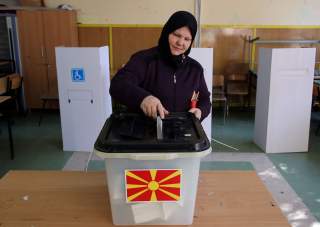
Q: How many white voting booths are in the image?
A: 3